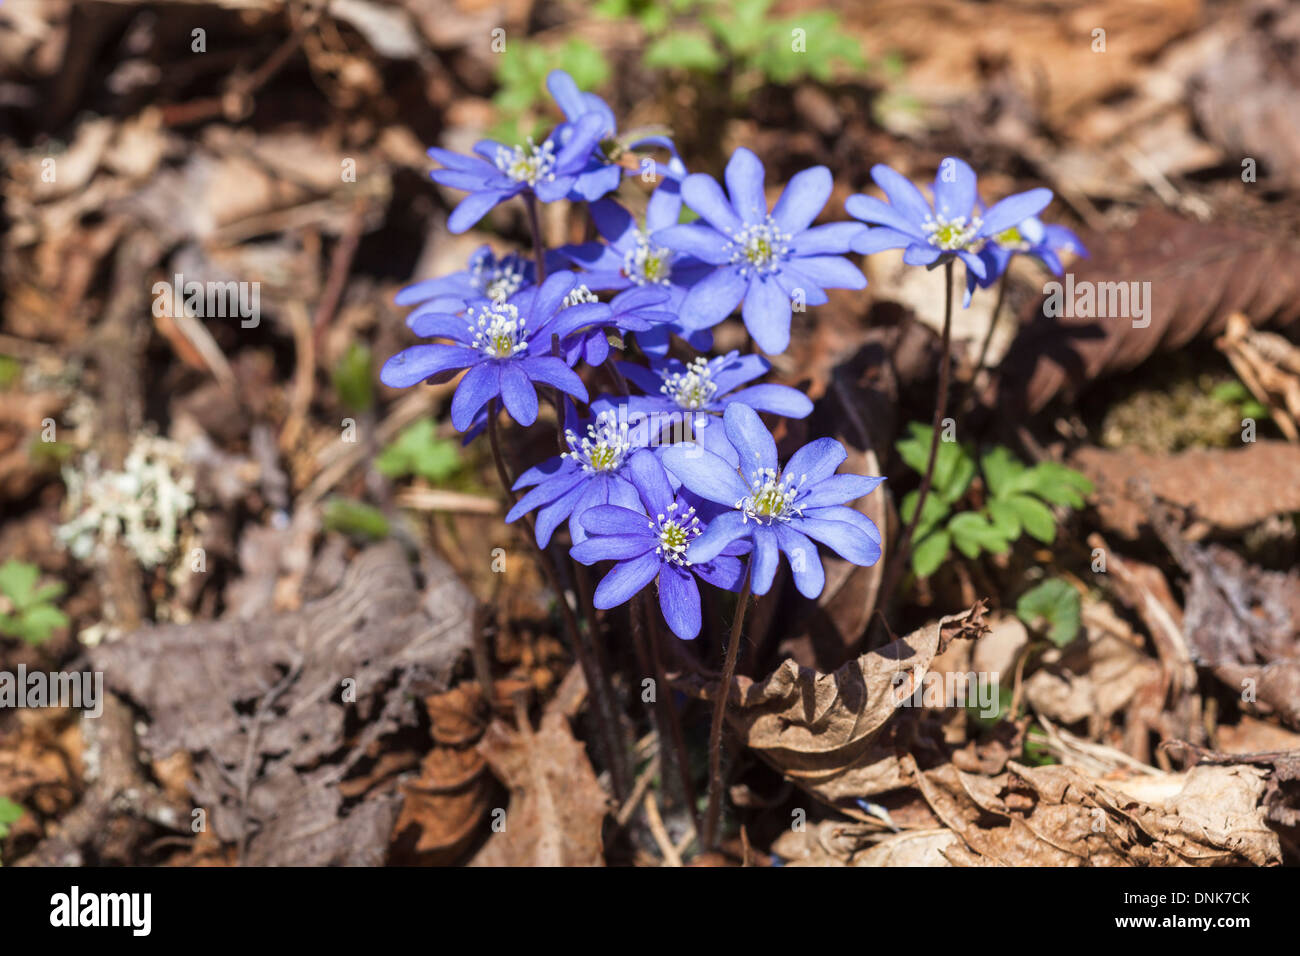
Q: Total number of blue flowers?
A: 13